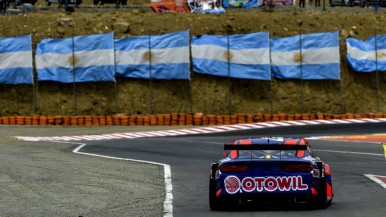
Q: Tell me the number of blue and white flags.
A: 6